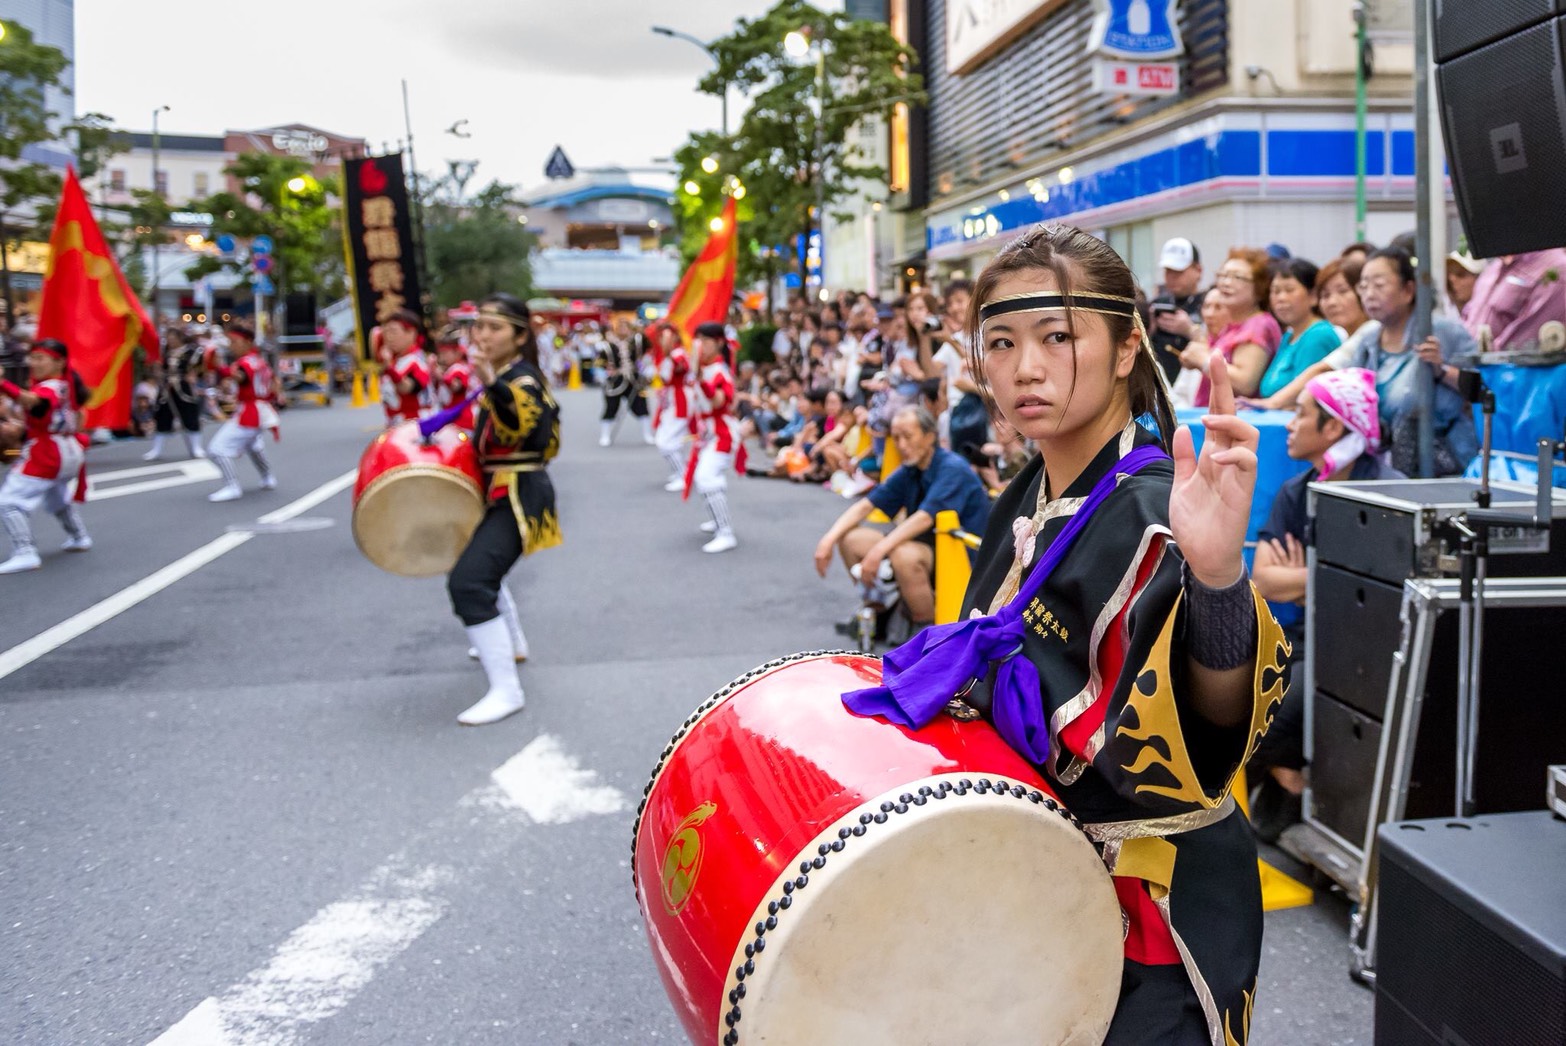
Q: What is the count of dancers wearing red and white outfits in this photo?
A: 6